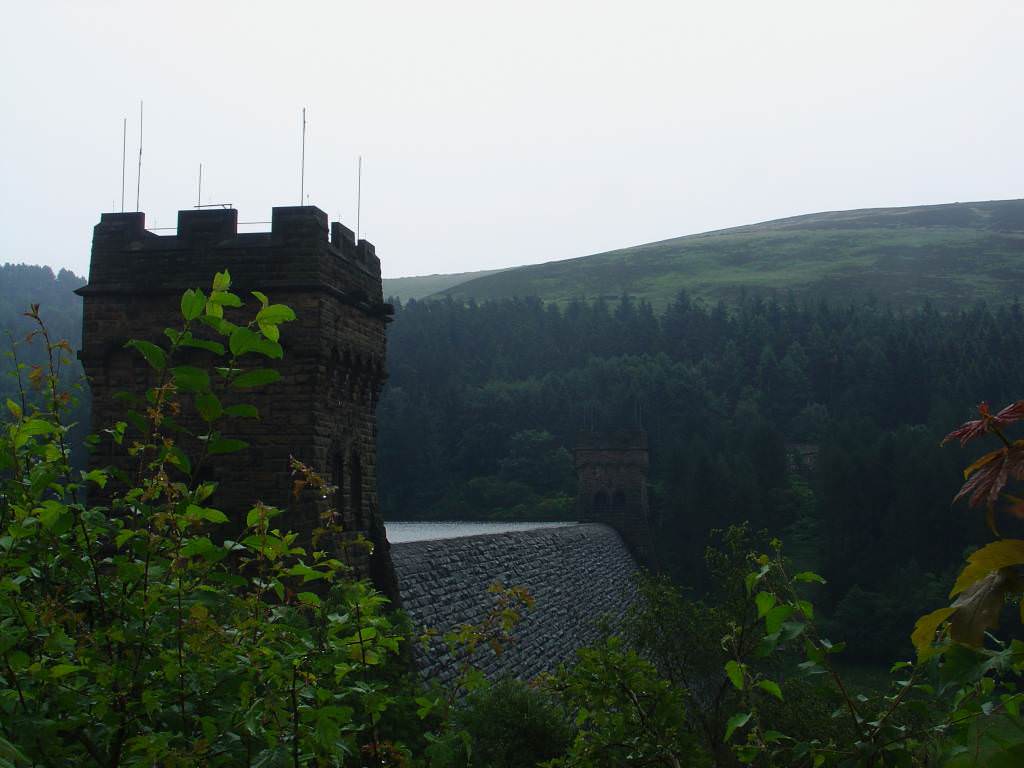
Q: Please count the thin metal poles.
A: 5